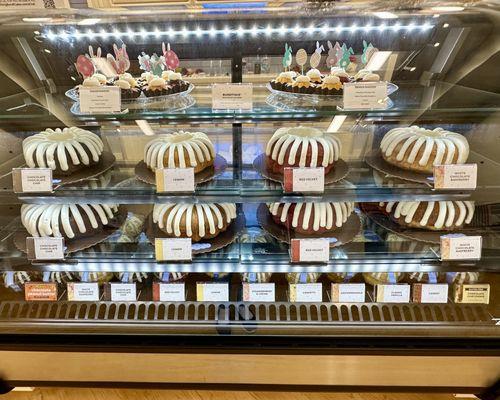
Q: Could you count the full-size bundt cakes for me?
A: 8